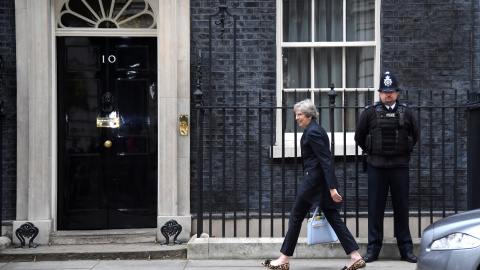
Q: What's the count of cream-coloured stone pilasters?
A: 2